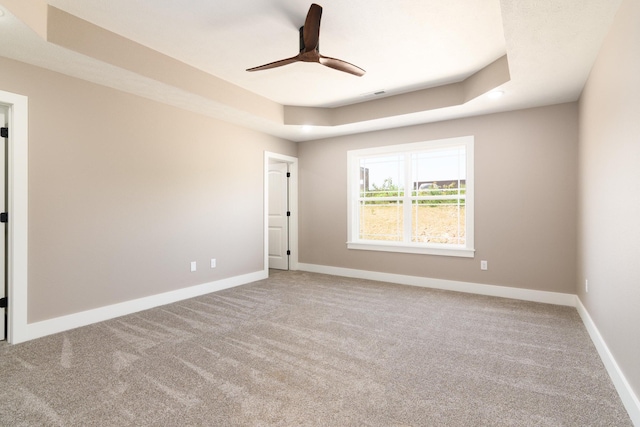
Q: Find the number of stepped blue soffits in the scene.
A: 0